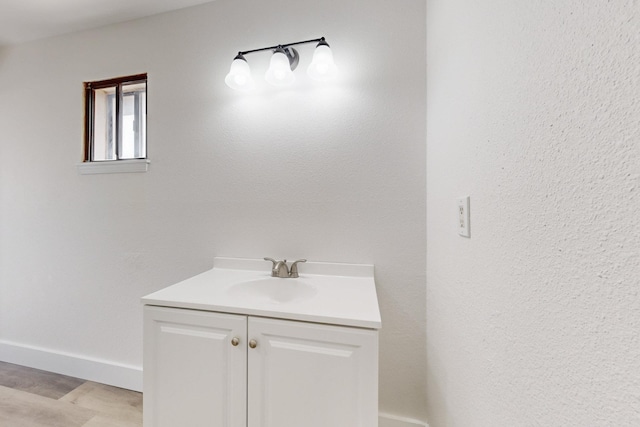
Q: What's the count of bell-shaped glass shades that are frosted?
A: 3